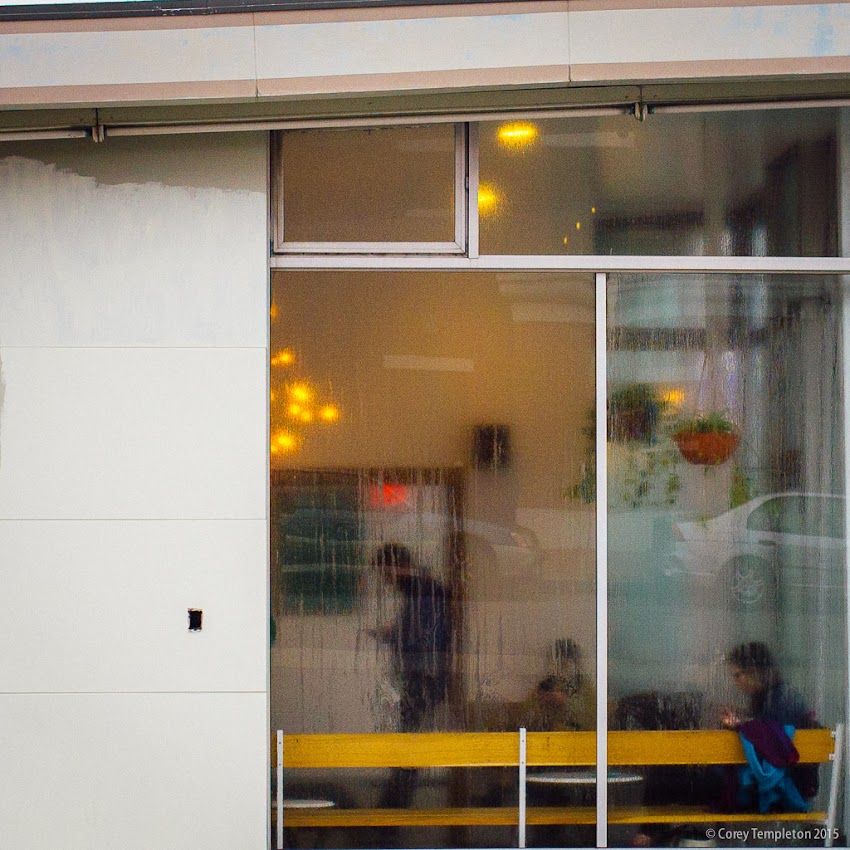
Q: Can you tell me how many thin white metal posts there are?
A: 3